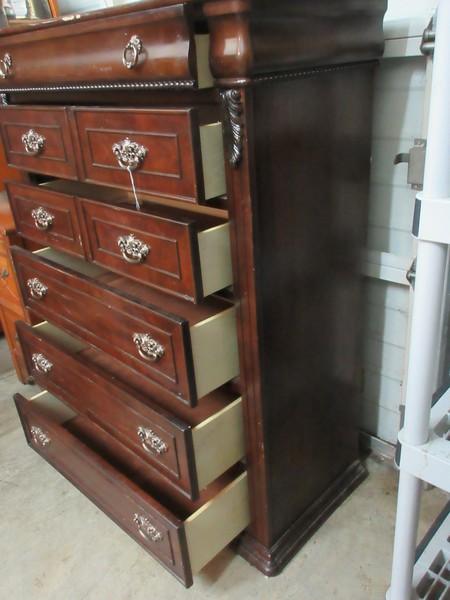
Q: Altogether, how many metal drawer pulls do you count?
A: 12